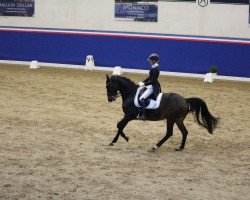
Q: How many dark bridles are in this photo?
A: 1